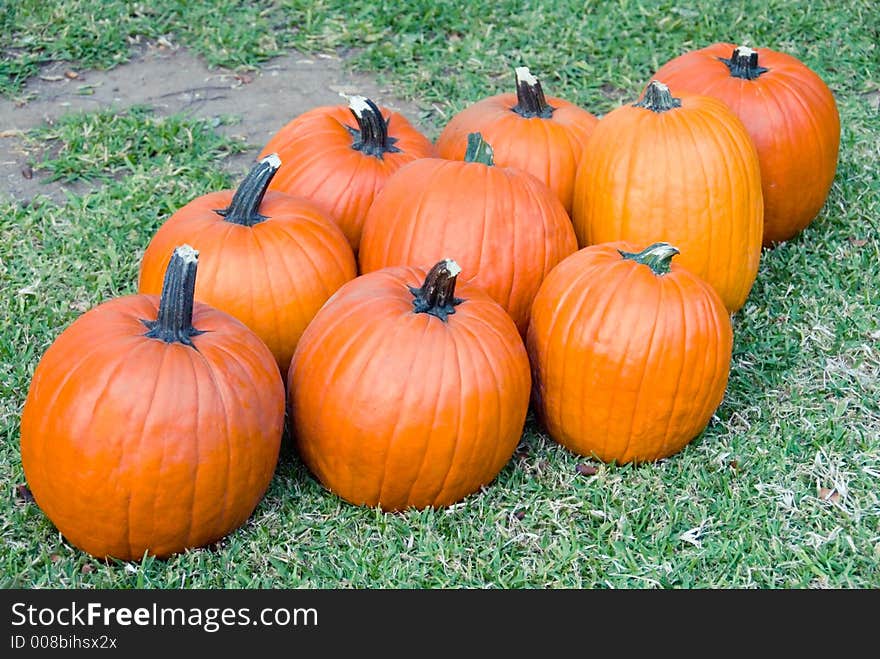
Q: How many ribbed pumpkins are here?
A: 9